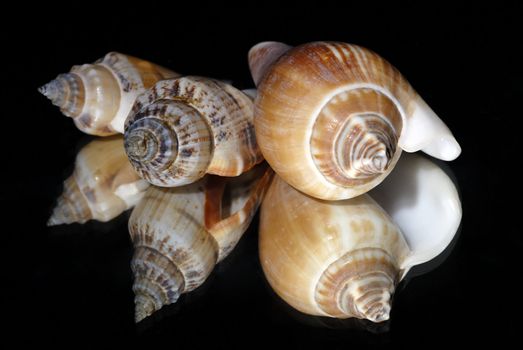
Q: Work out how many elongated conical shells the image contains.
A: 2